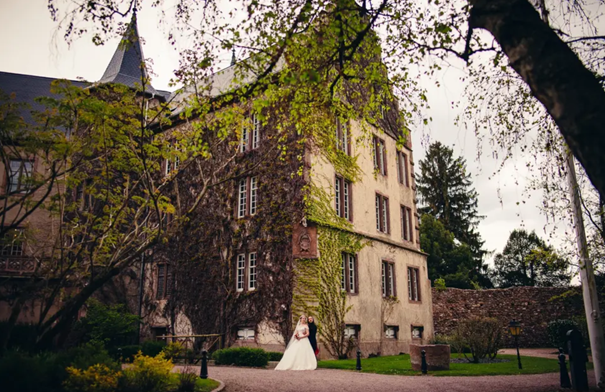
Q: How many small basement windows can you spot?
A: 4